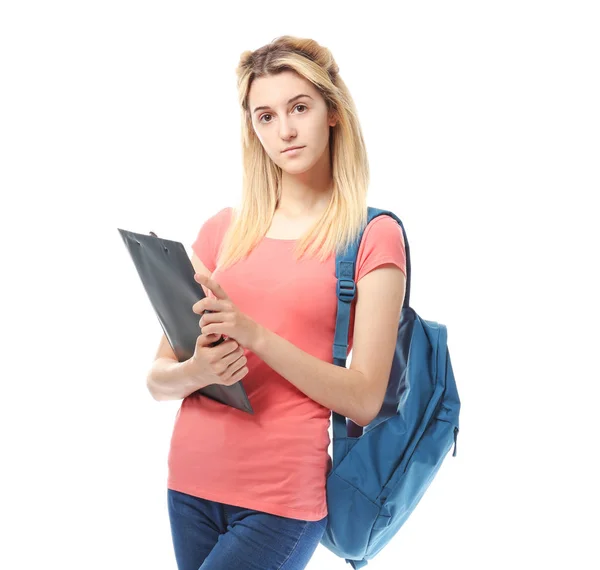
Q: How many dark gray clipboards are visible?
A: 1